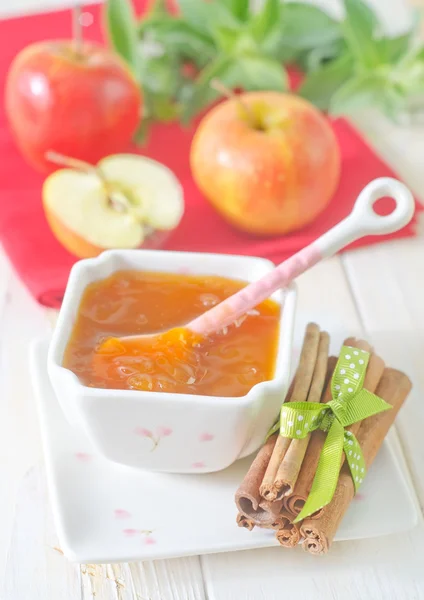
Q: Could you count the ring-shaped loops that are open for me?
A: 1